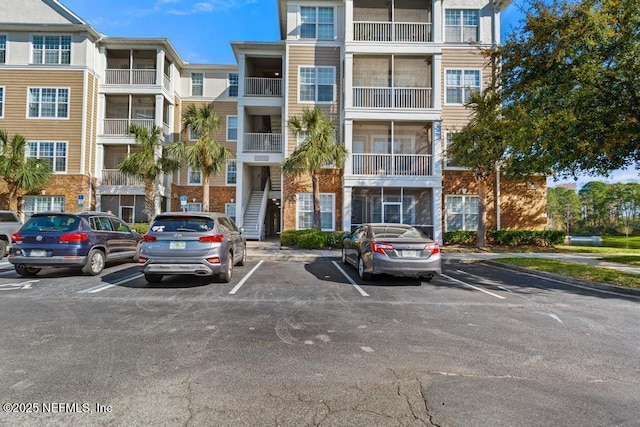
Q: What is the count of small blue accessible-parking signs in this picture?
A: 2